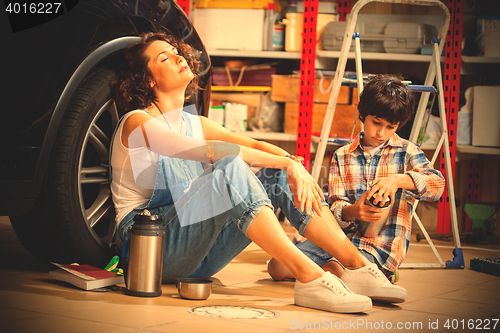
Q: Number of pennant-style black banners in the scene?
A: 0